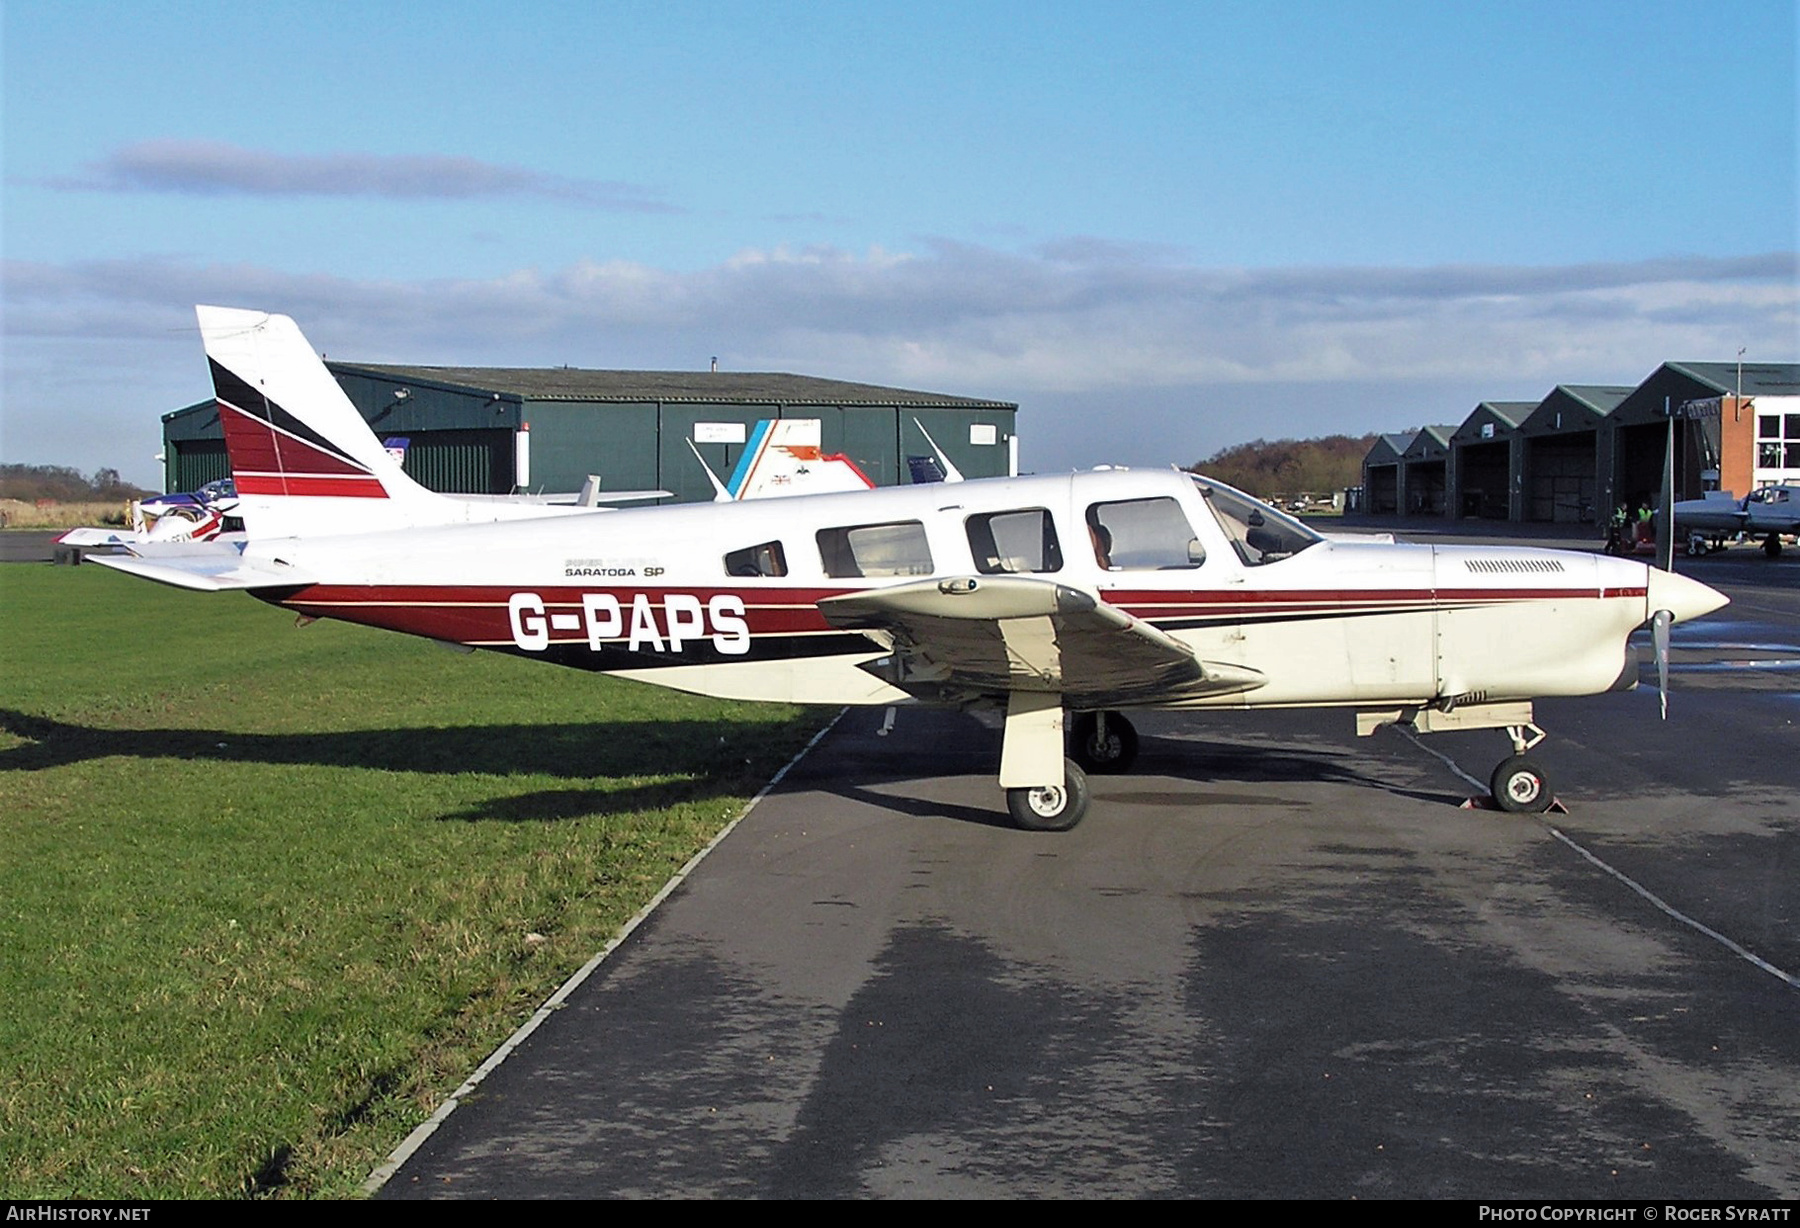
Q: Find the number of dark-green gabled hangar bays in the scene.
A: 5